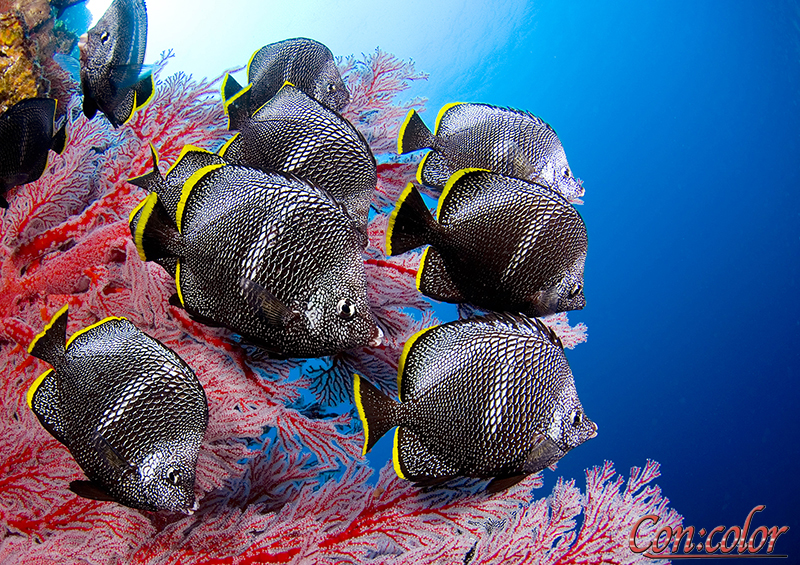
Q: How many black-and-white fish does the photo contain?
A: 10